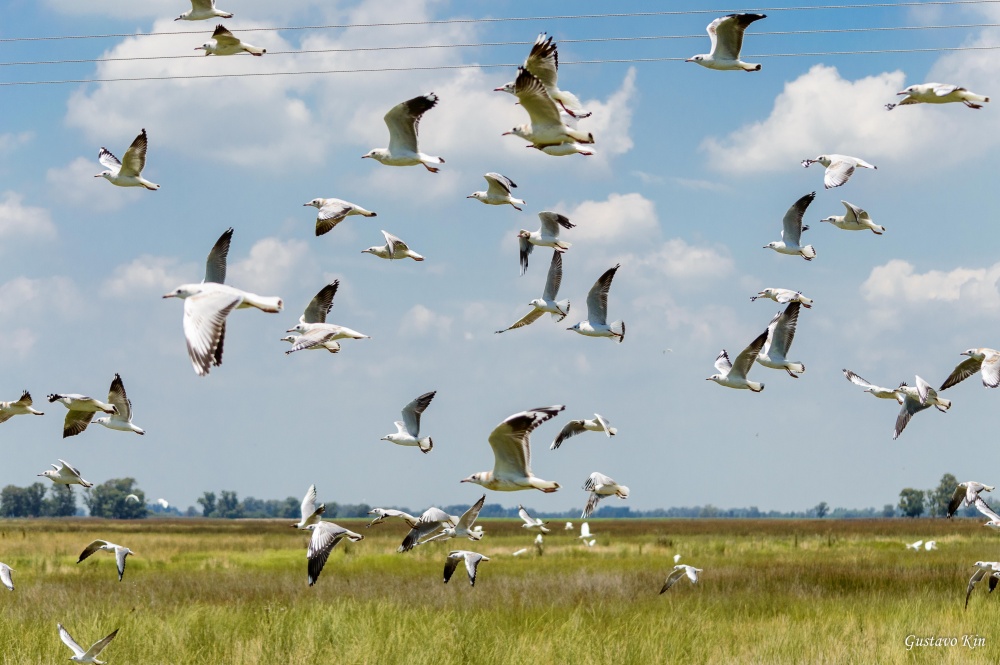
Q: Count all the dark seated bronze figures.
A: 0